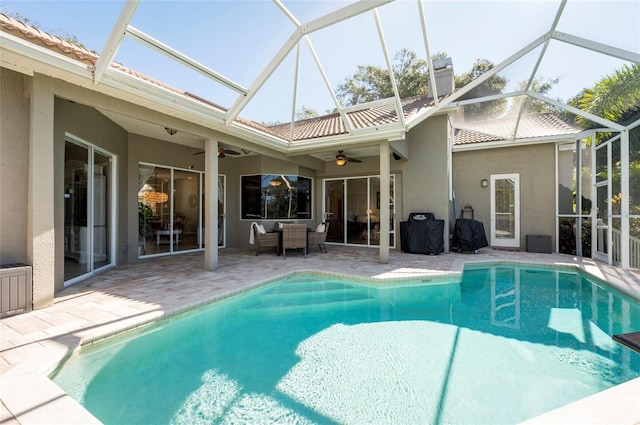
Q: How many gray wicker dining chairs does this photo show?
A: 4